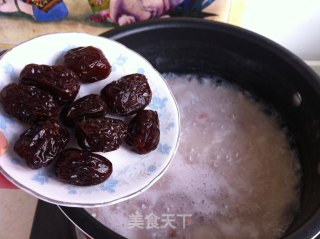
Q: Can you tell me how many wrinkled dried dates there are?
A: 9